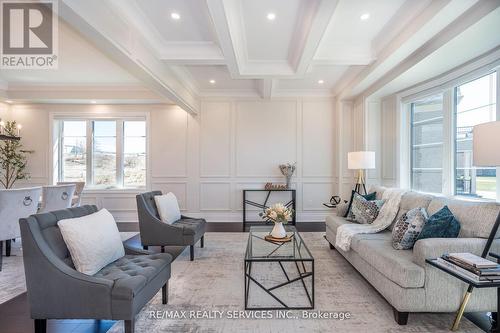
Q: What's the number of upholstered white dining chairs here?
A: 3